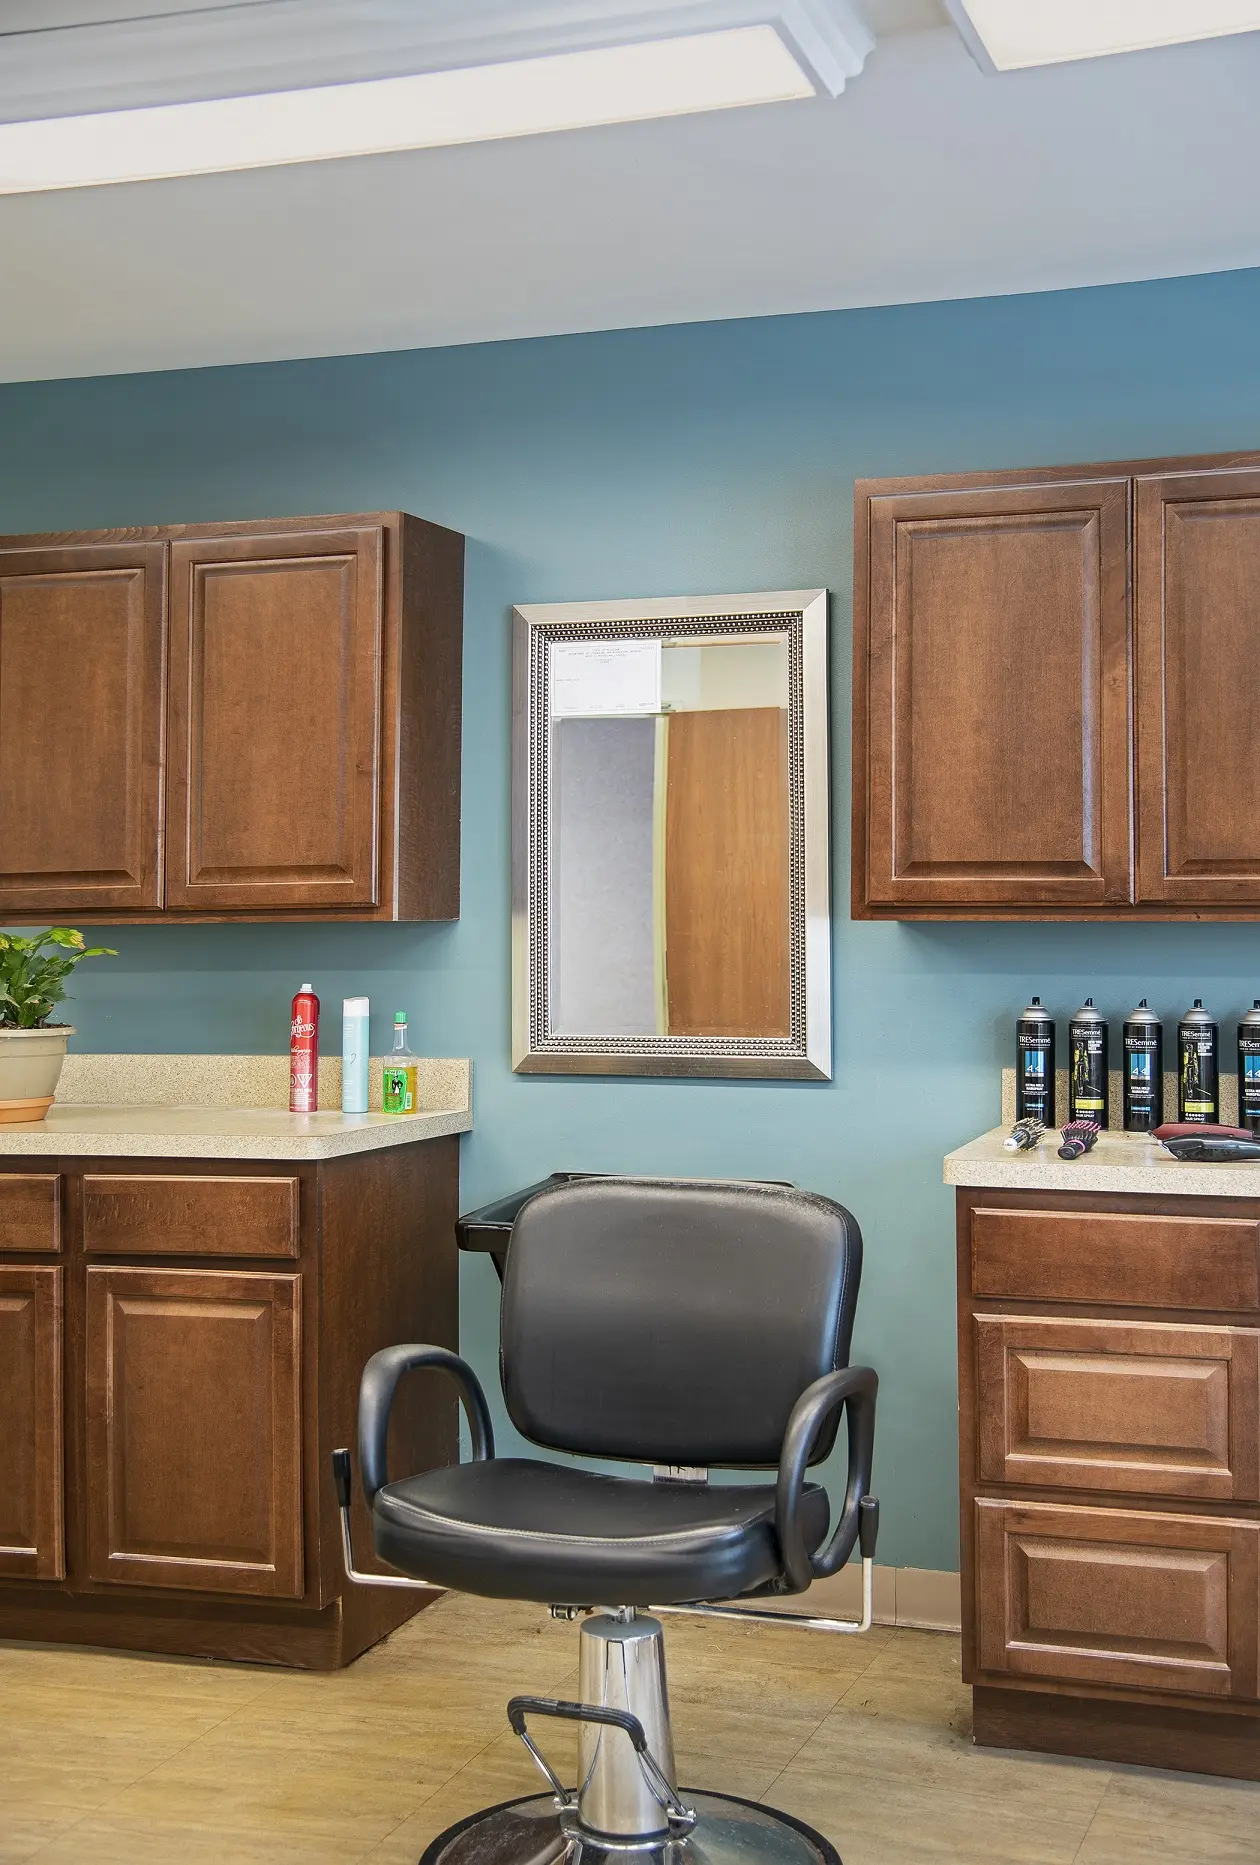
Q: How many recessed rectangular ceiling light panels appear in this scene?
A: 2